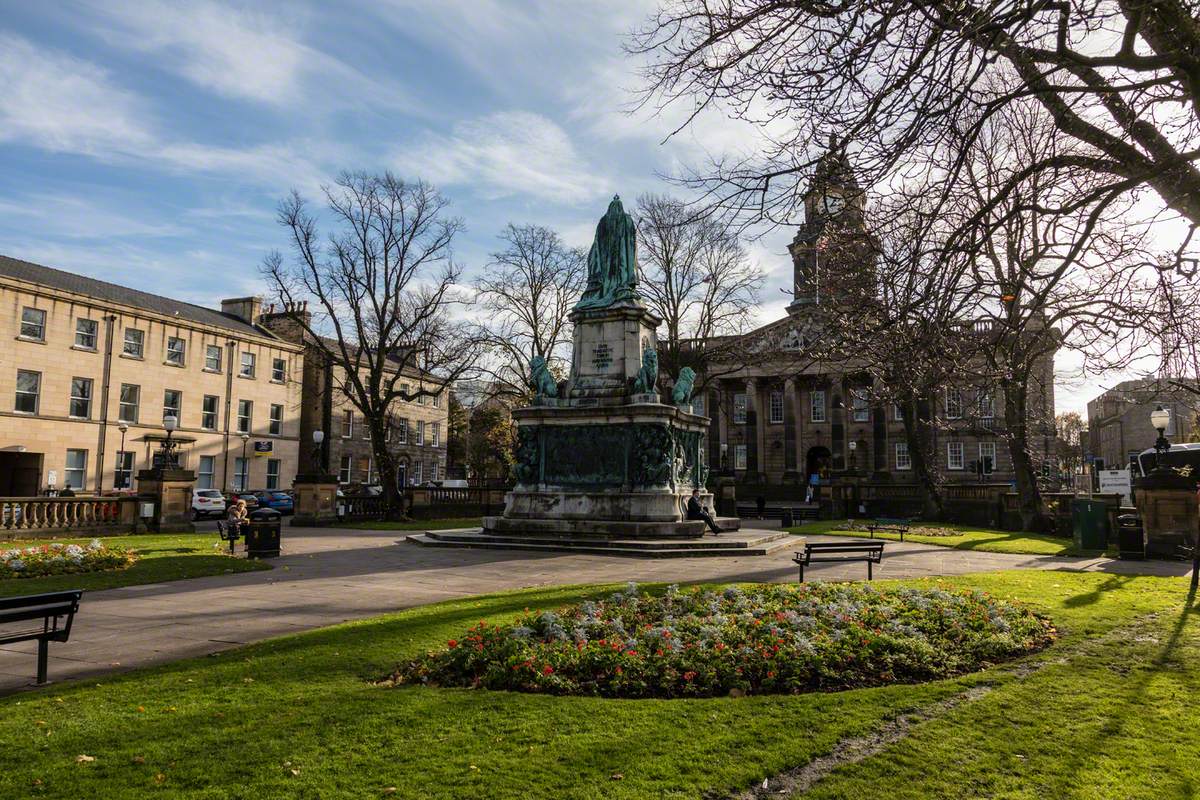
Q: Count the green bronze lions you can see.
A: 3